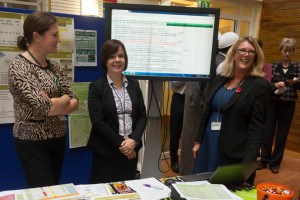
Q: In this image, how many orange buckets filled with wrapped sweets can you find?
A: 1